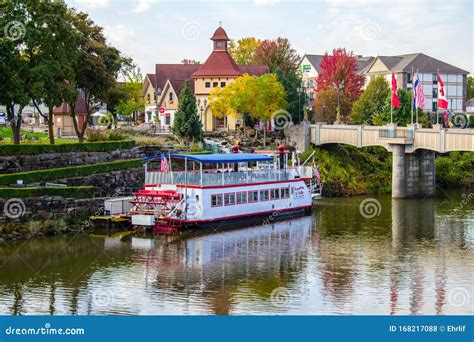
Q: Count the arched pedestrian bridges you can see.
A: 1